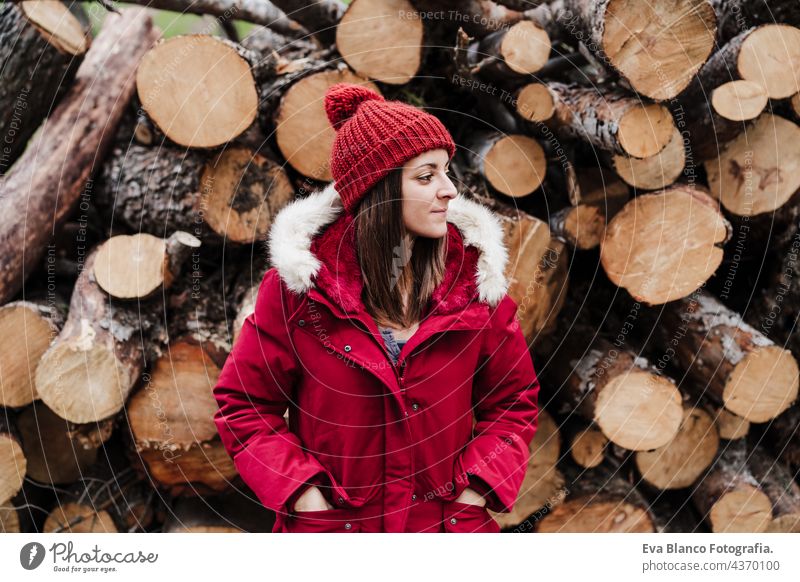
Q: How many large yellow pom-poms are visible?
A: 0